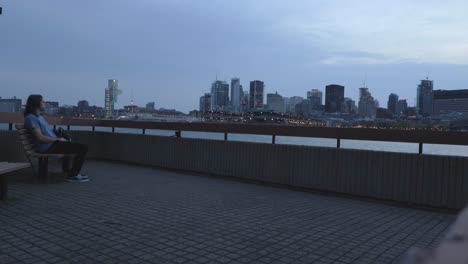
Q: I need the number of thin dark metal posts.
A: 11